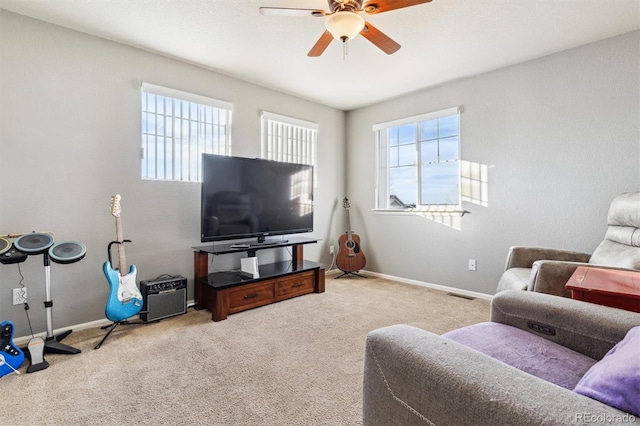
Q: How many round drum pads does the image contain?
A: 3